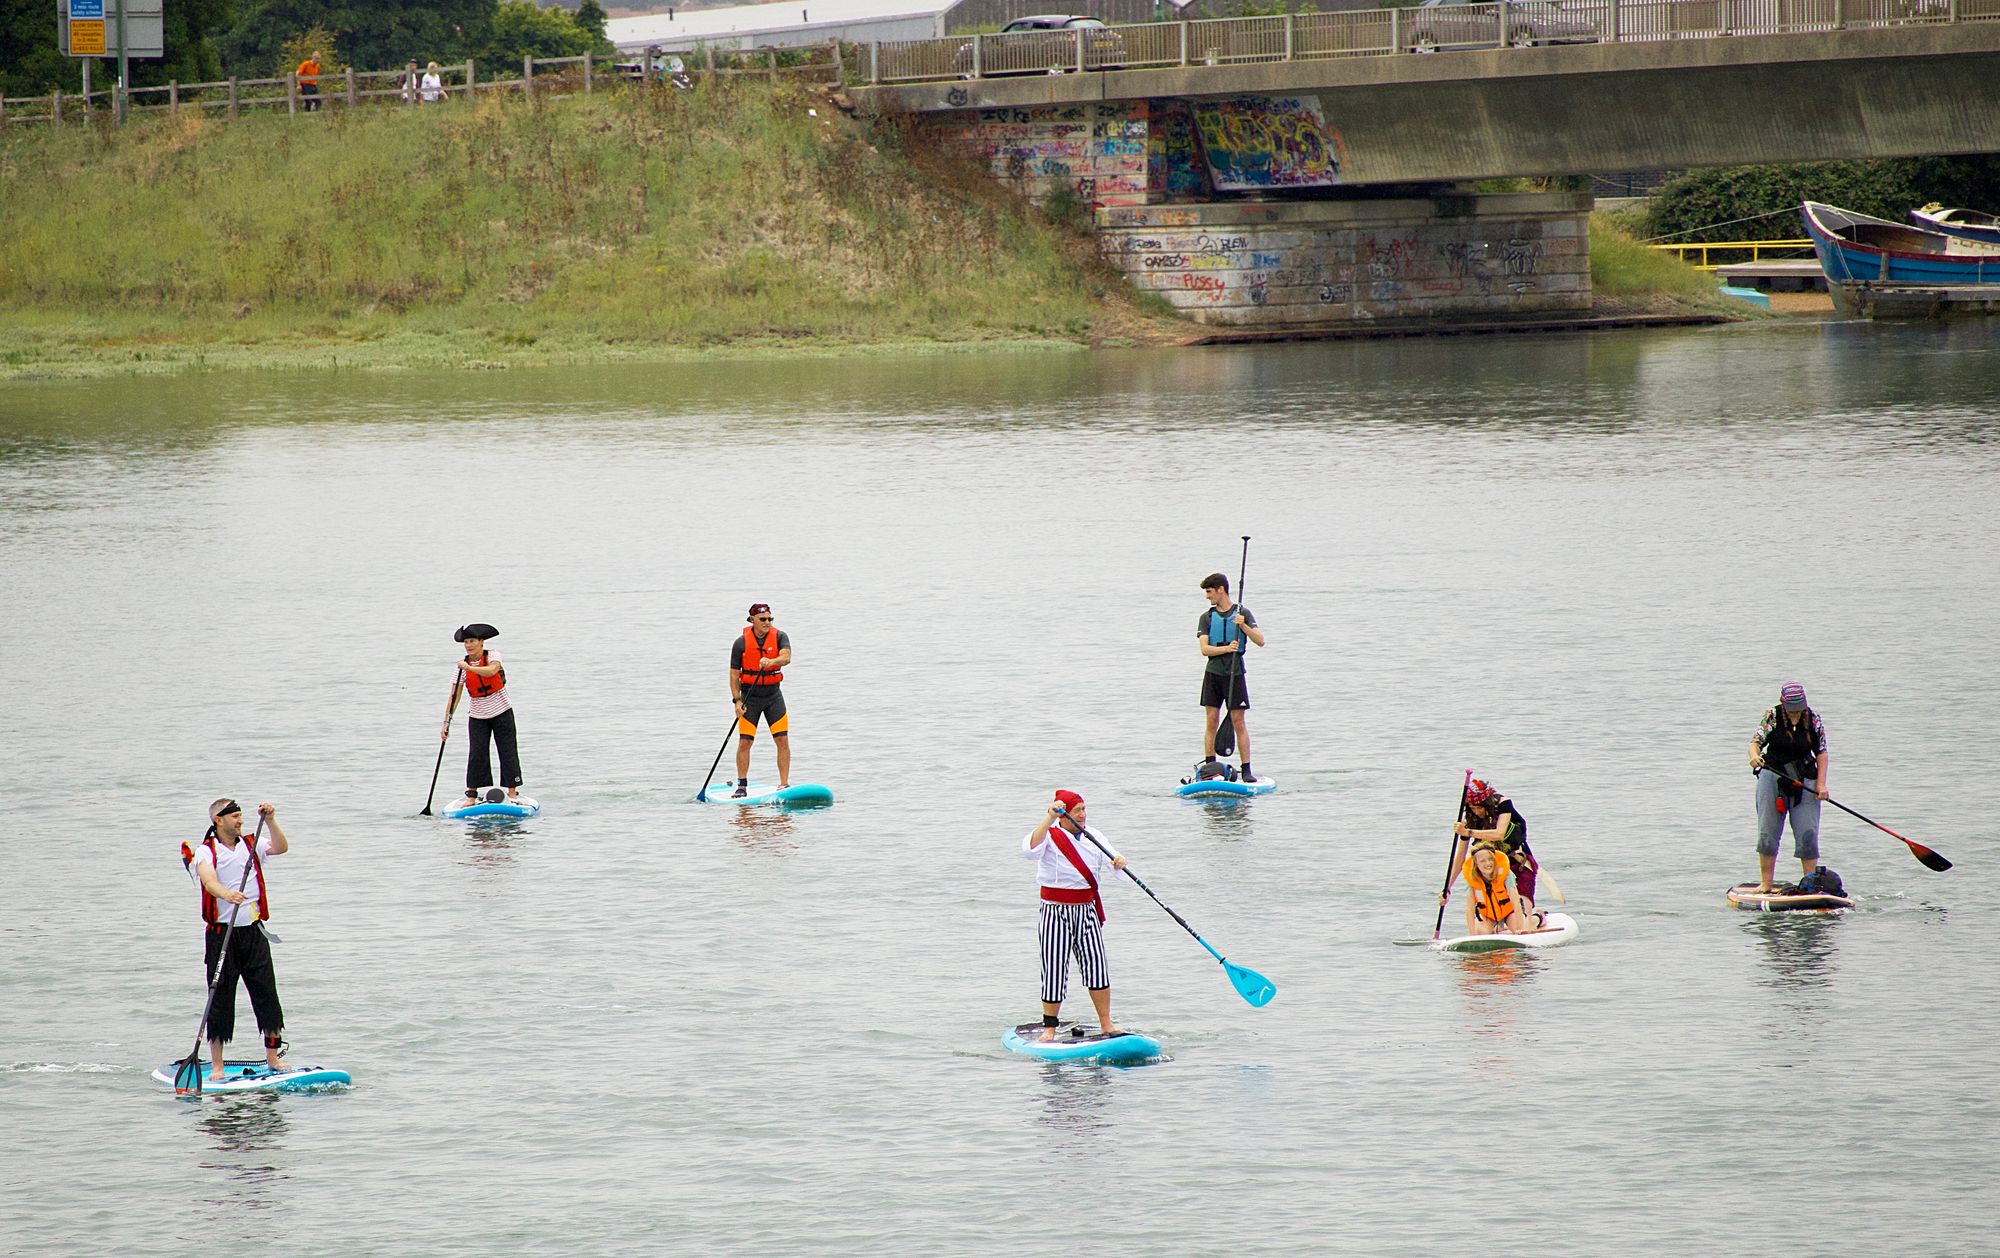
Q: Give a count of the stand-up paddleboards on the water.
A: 7